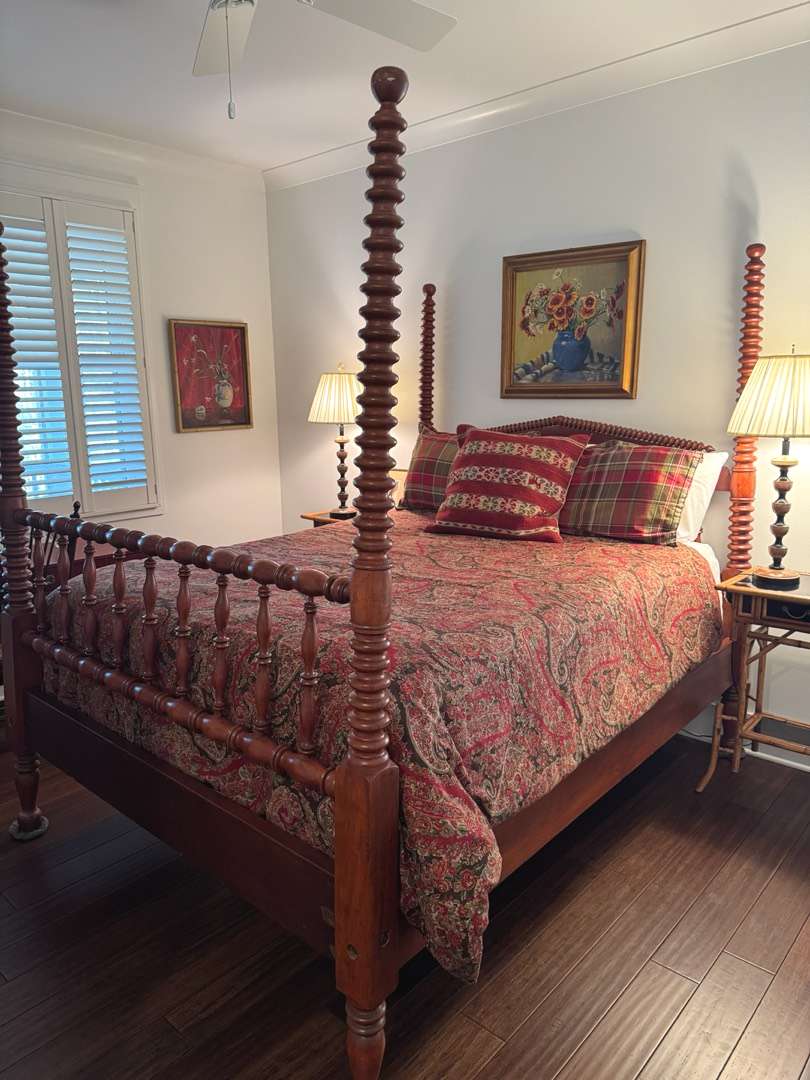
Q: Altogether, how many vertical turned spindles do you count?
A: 9